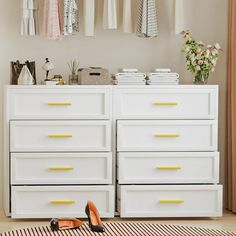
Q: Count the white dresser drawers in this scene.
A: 8